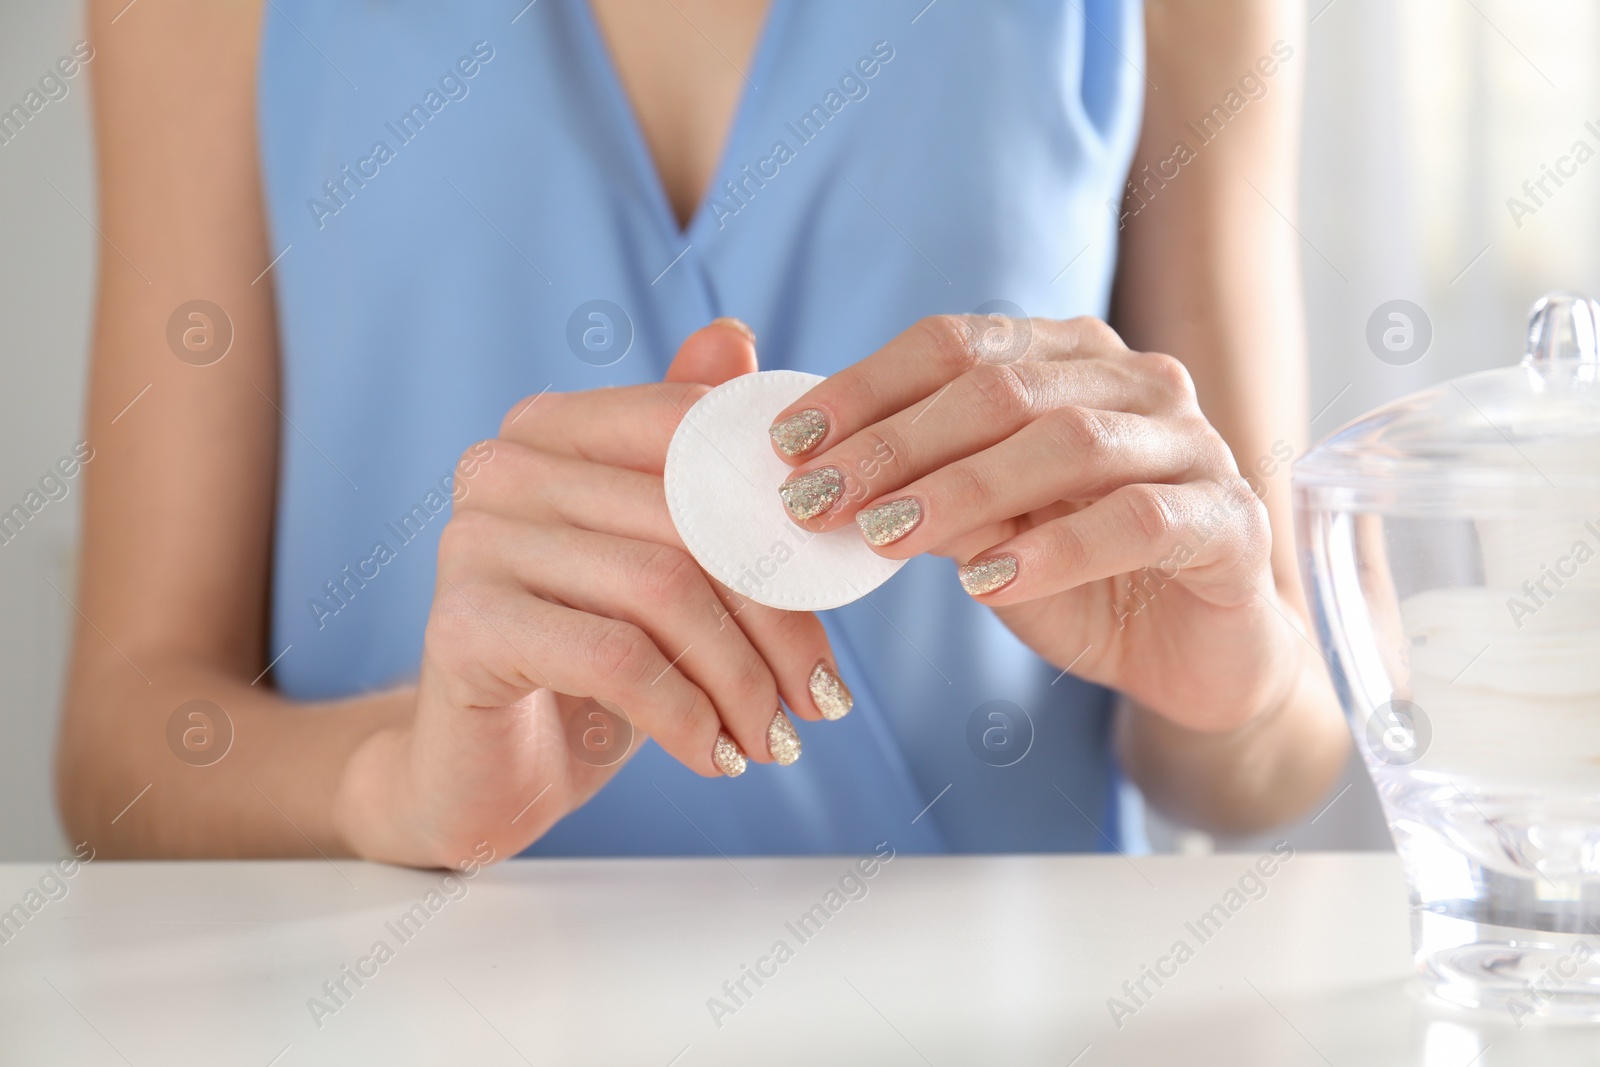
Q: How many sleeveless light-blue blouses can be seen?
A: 1